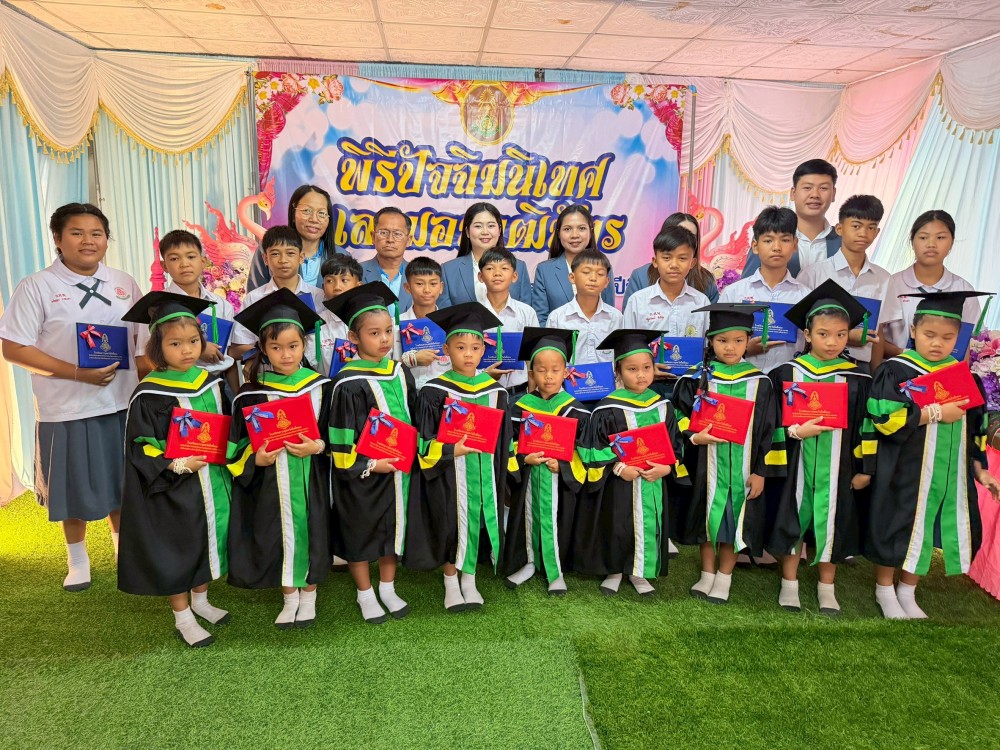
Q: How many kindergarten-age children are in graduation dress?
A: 9